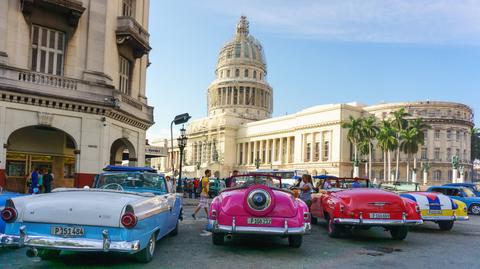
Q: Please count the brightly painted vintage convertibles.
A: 4